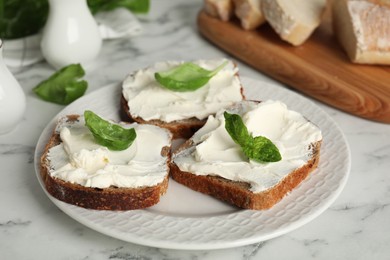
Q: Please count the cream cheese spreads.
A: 3